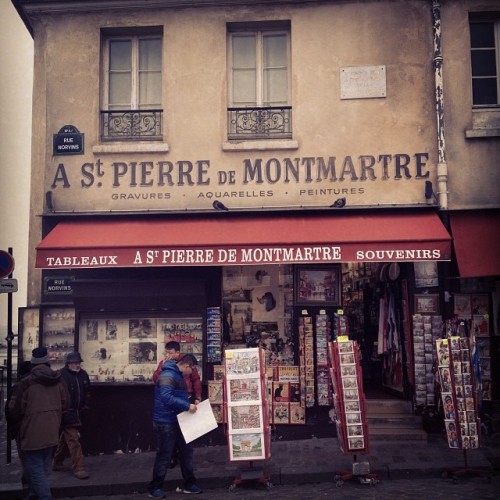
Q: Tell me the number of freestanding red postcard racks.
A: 3